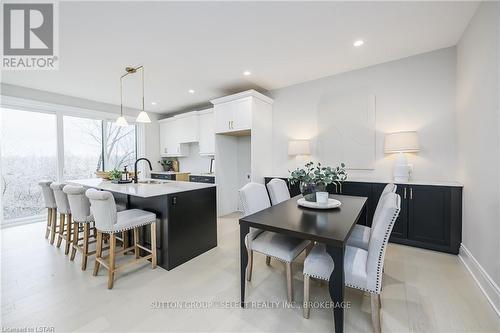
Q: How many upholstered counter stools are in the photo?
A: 4